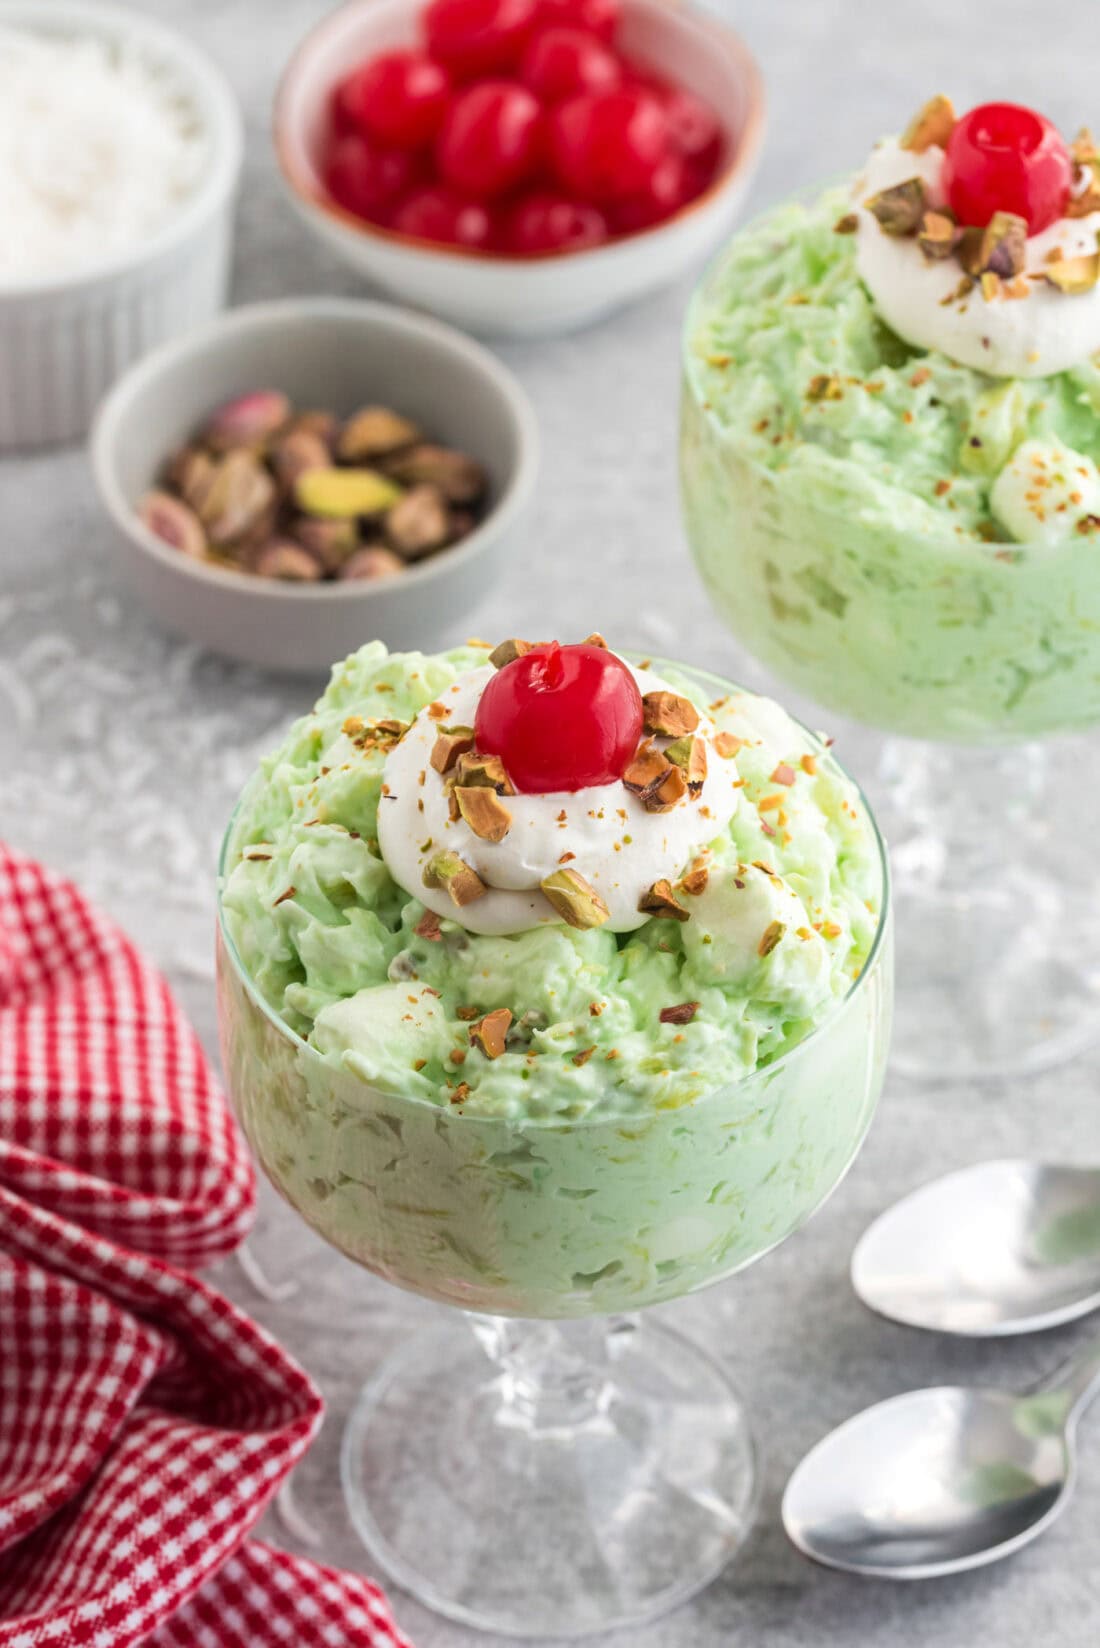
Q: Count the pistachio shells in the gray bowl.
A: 0